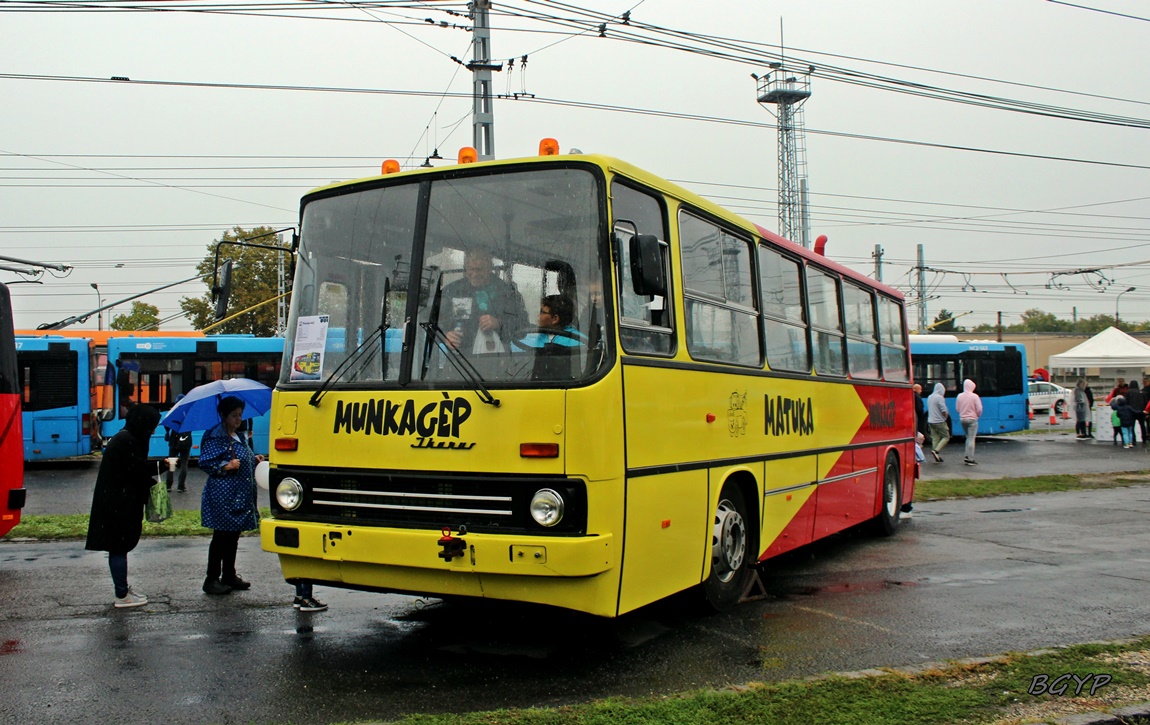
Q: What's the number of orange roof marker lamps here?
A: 3